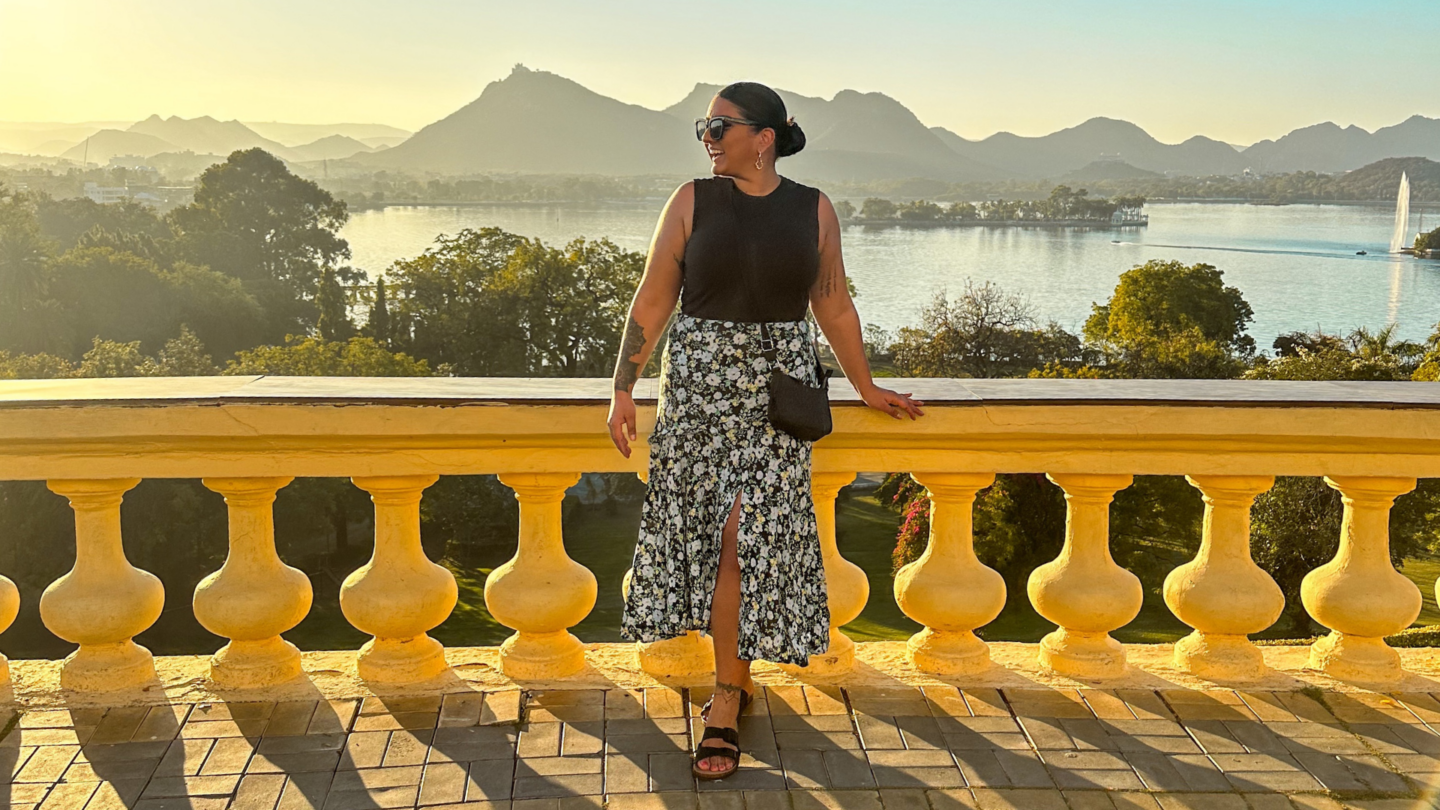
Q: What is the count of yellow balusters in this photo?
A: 12